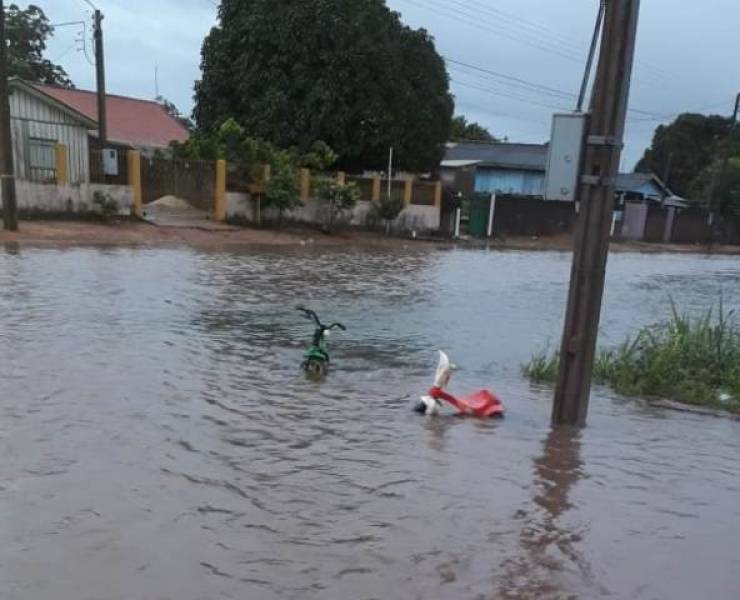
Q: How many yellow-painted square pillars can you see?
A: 9